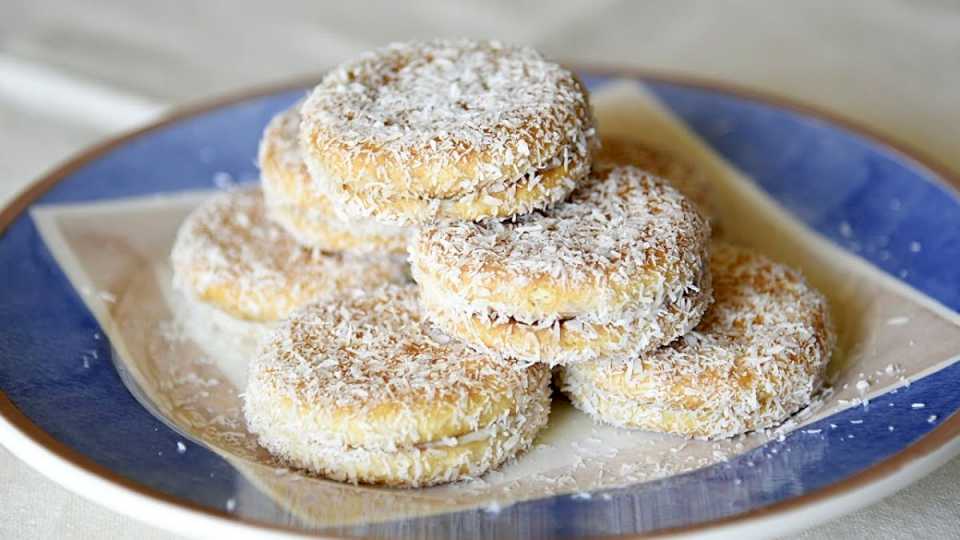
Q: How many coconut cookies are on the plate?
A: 7